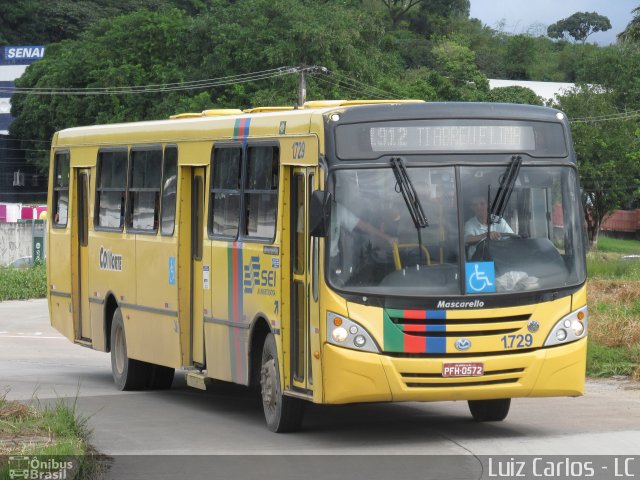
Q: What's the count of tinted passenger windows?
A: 6